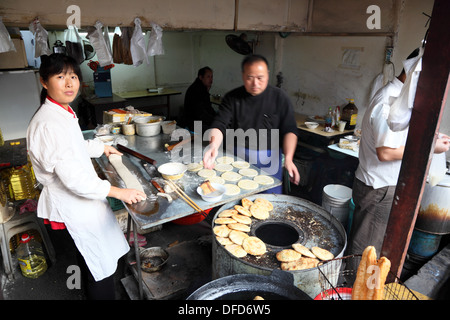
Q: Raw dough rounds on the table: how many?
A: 12